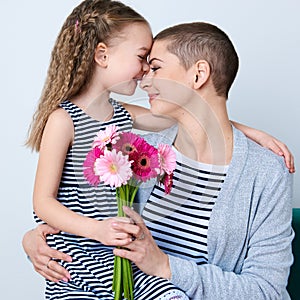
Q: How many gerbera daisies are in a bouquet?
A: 7